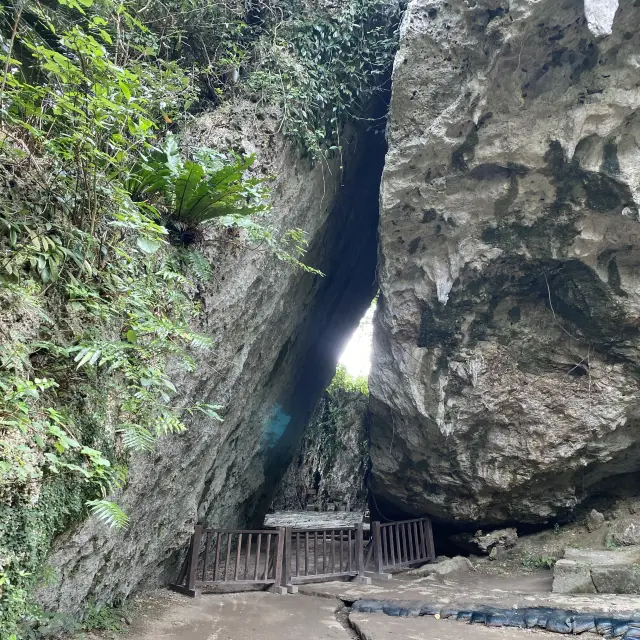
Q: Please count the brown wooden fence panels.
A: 3